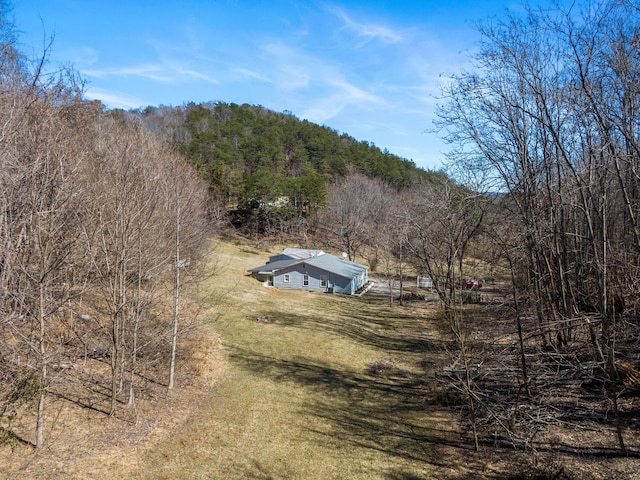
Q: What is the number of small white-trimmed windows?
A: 3